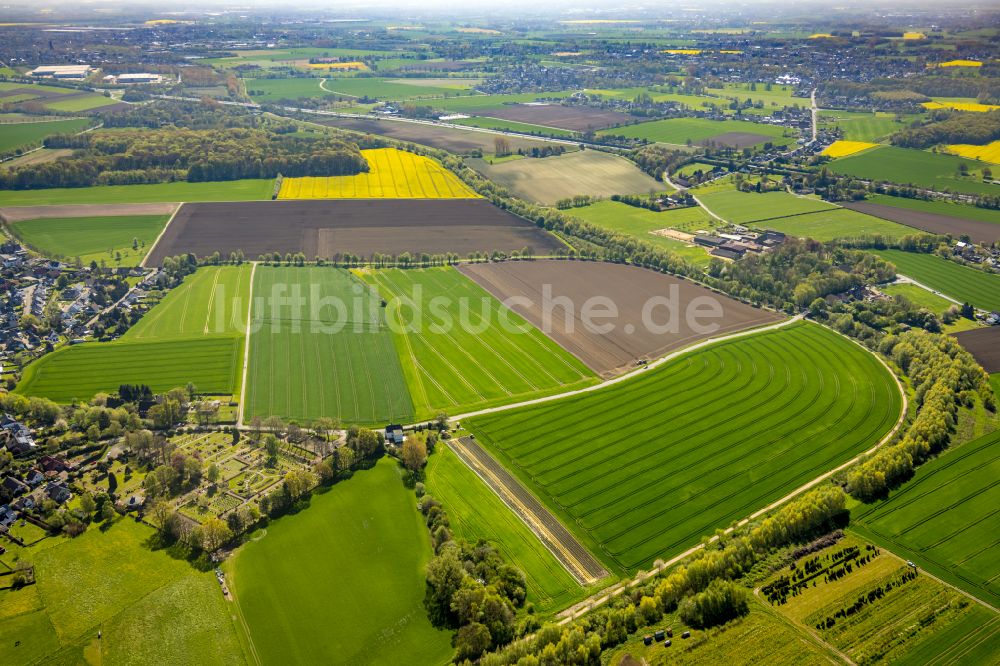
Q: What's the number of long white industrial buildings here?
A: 2